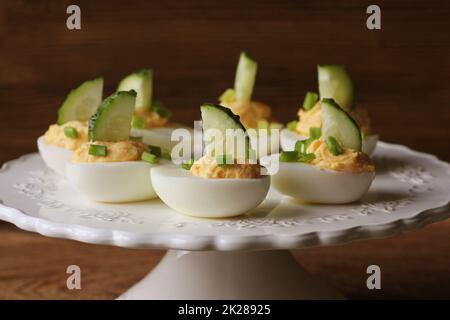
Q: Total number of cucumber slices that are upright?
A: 7